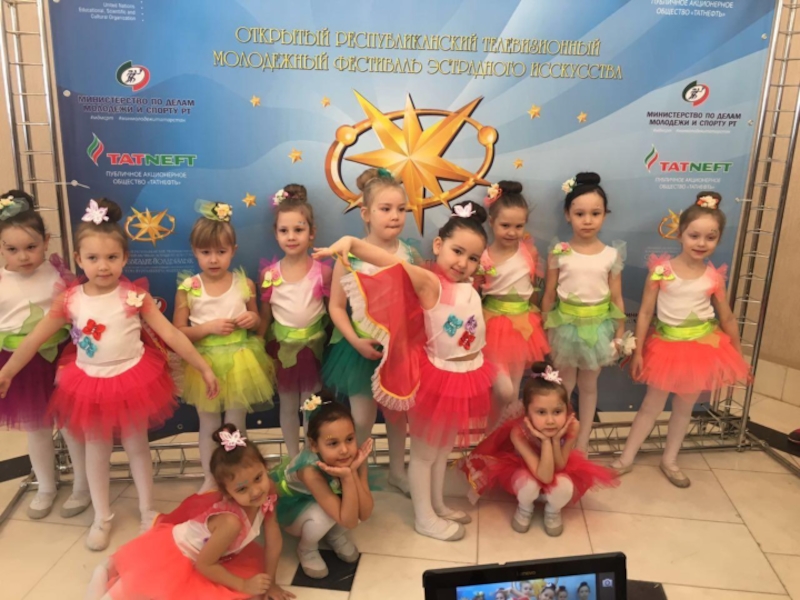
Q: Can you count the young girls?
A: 12